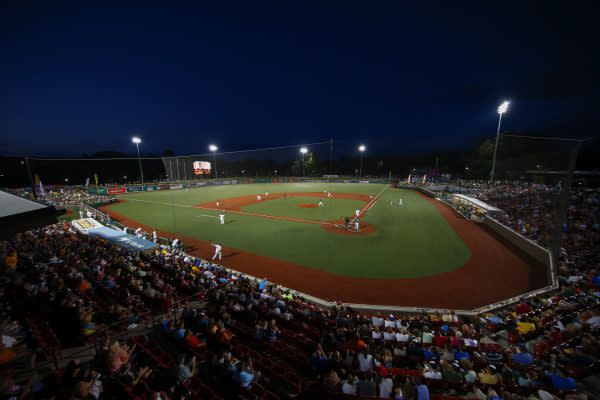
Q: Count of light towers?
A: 5